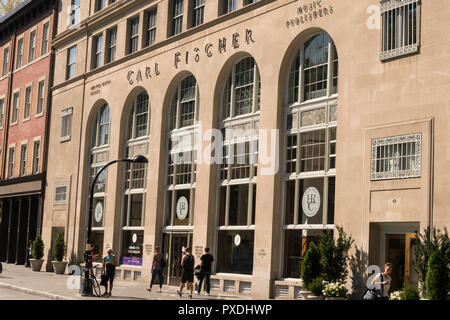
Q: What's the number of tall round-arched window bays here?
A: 5